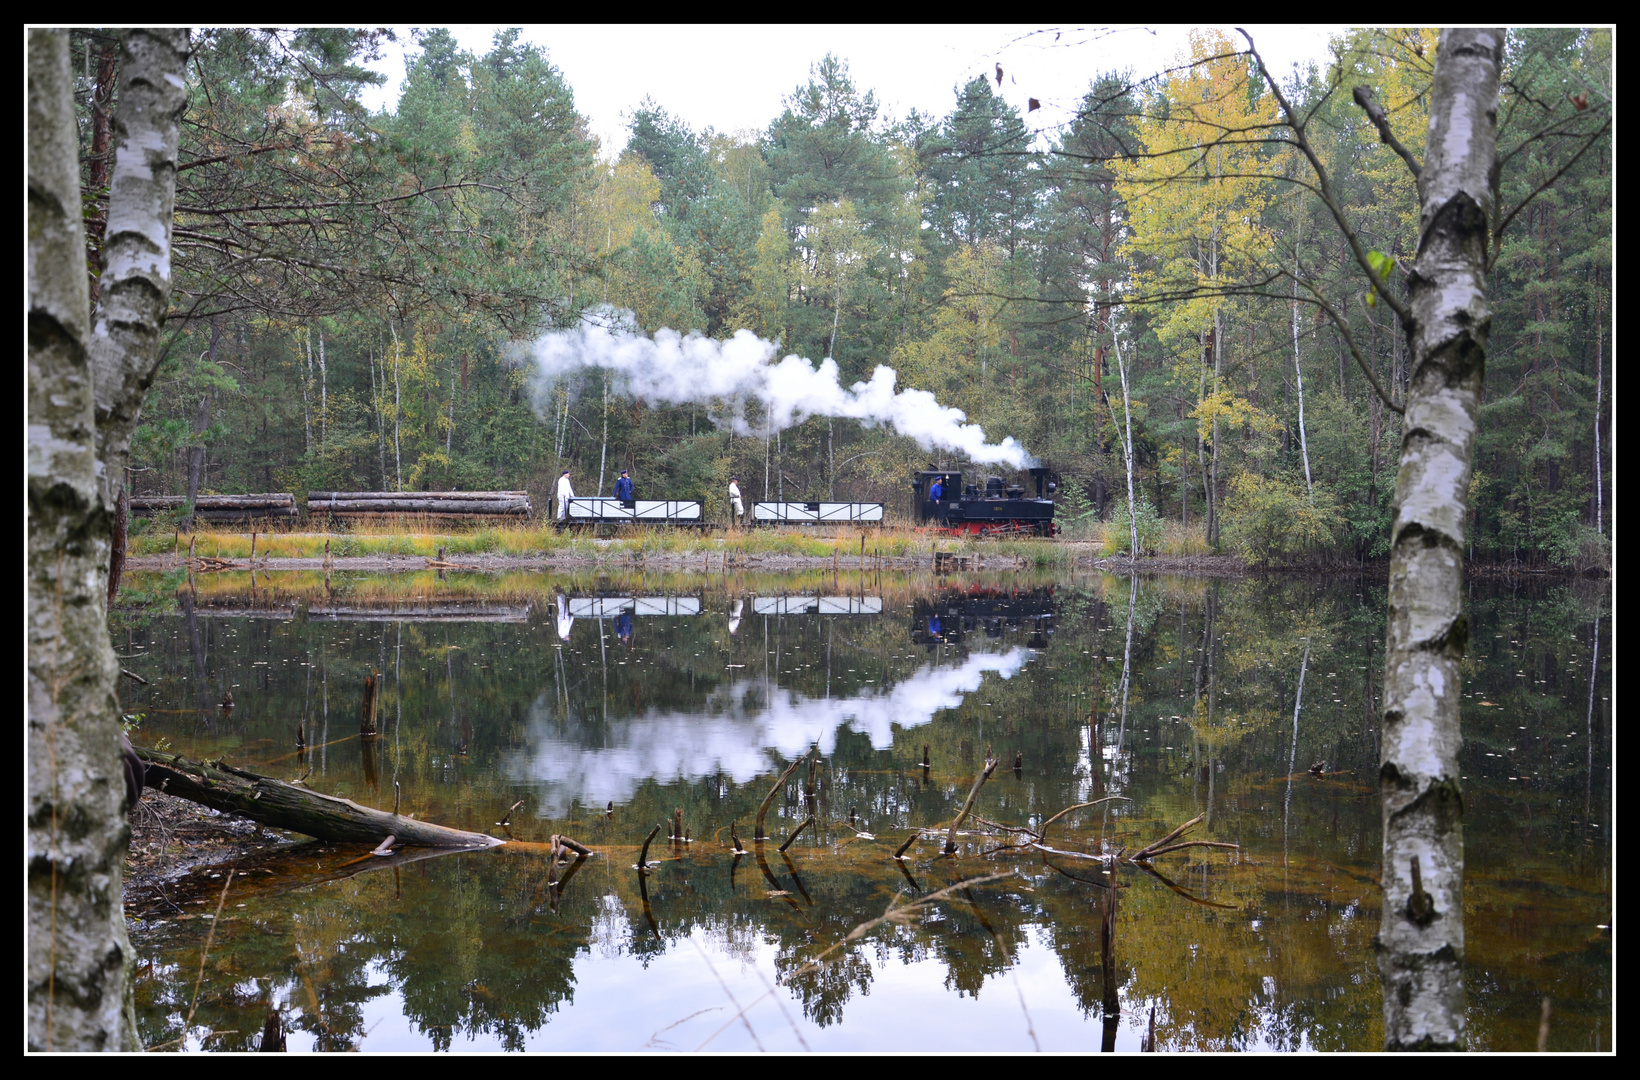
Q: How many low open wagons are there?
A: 2